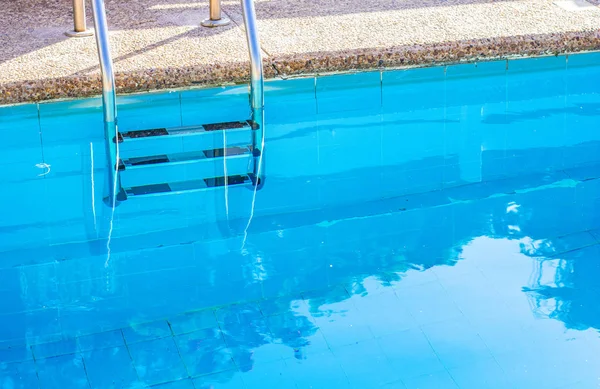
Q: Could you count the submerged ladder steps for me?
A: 3